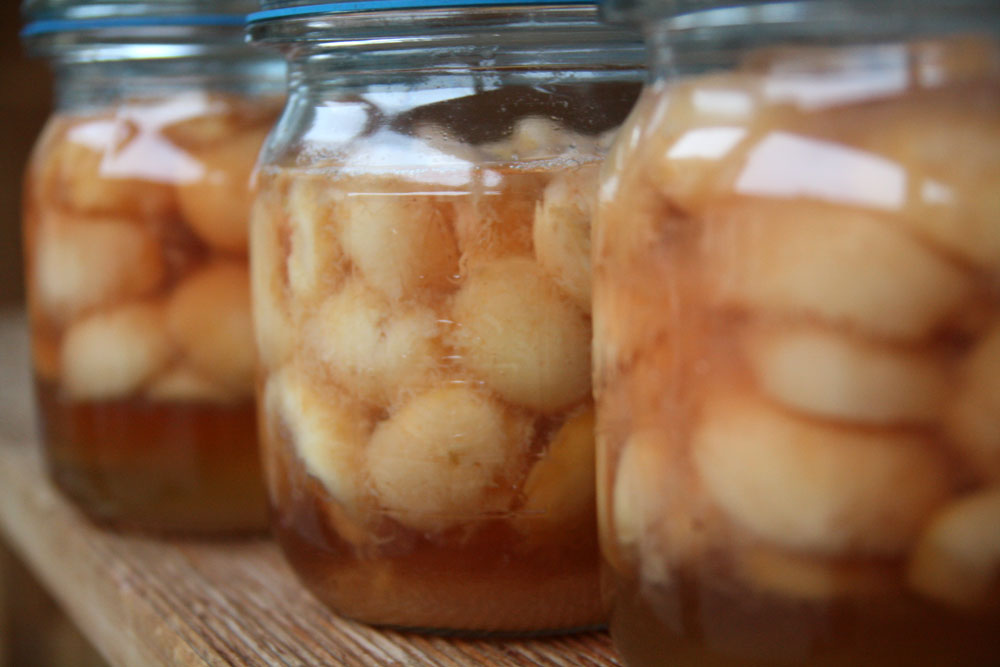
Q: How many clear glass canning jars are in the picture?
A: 3